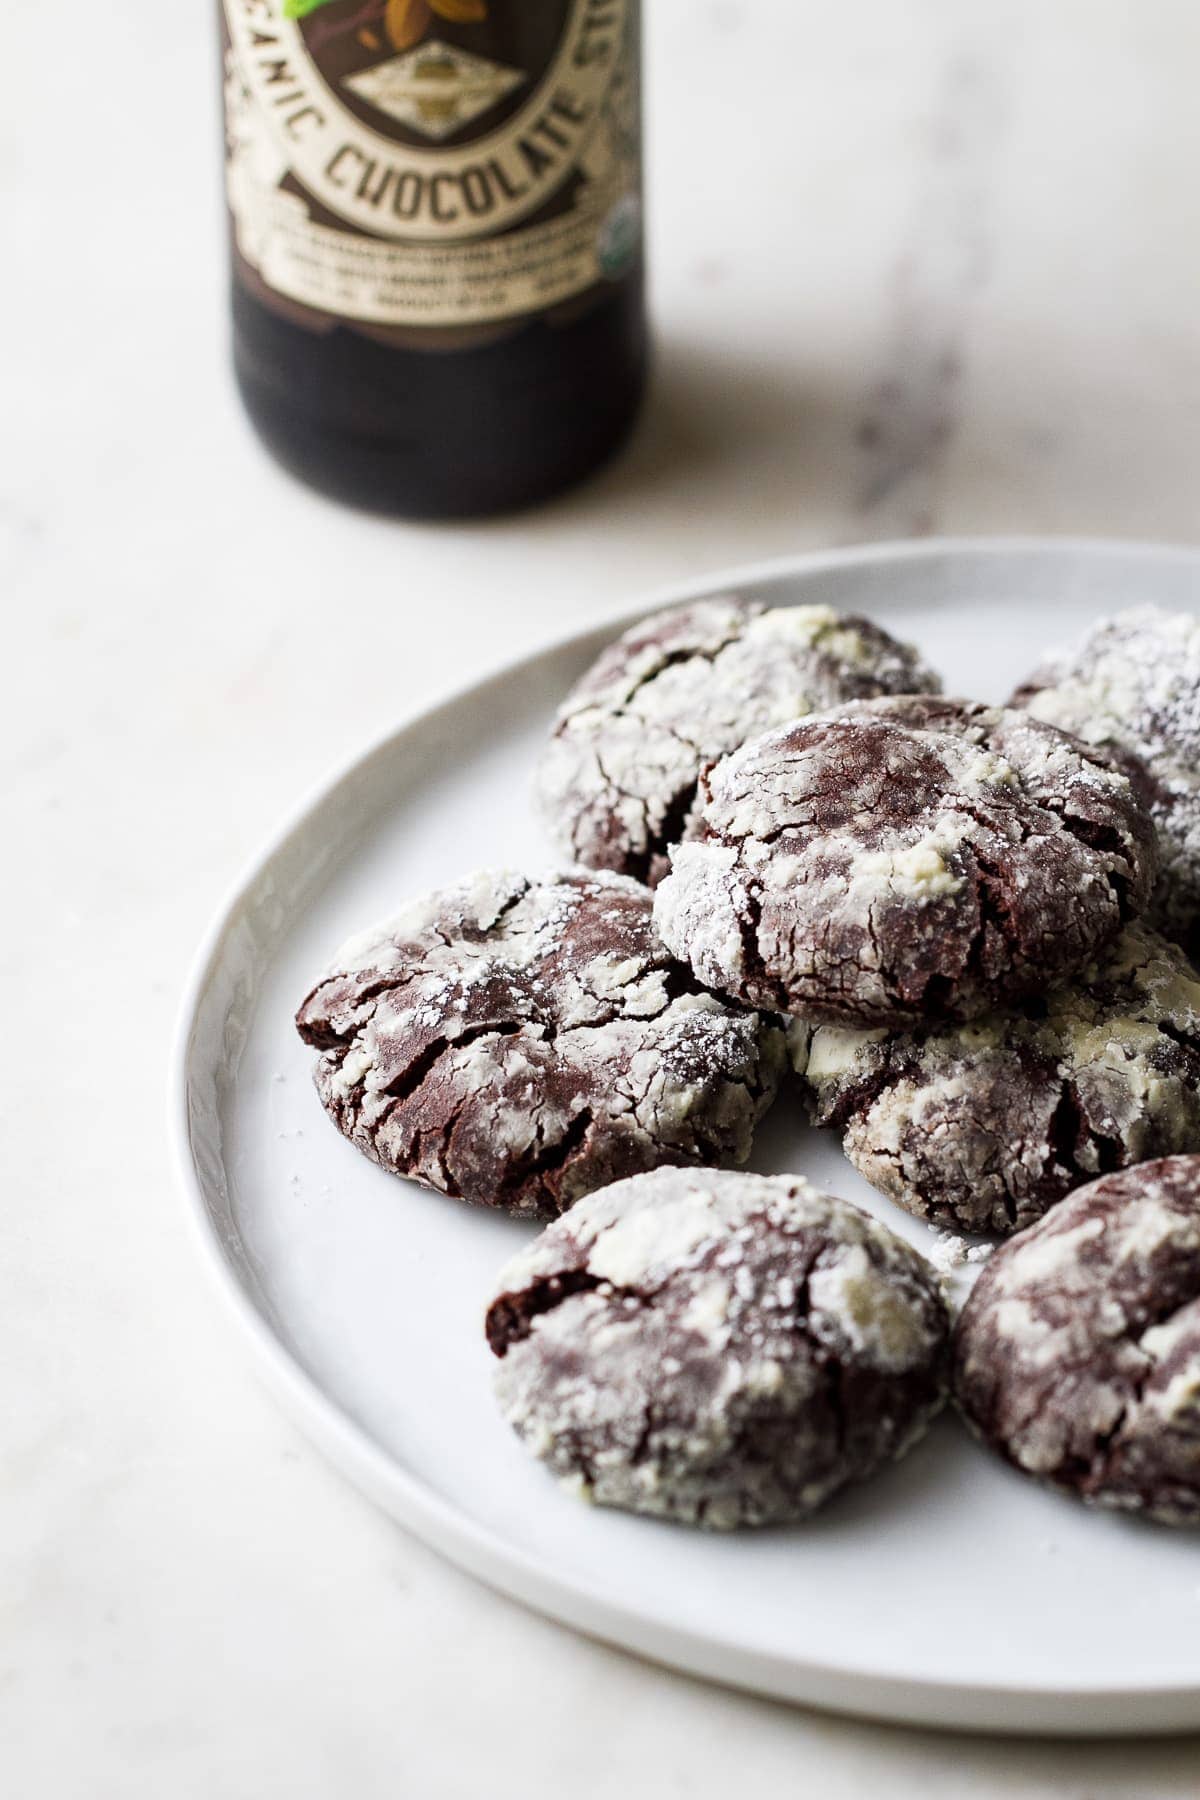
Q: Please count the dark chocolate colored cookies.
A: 7